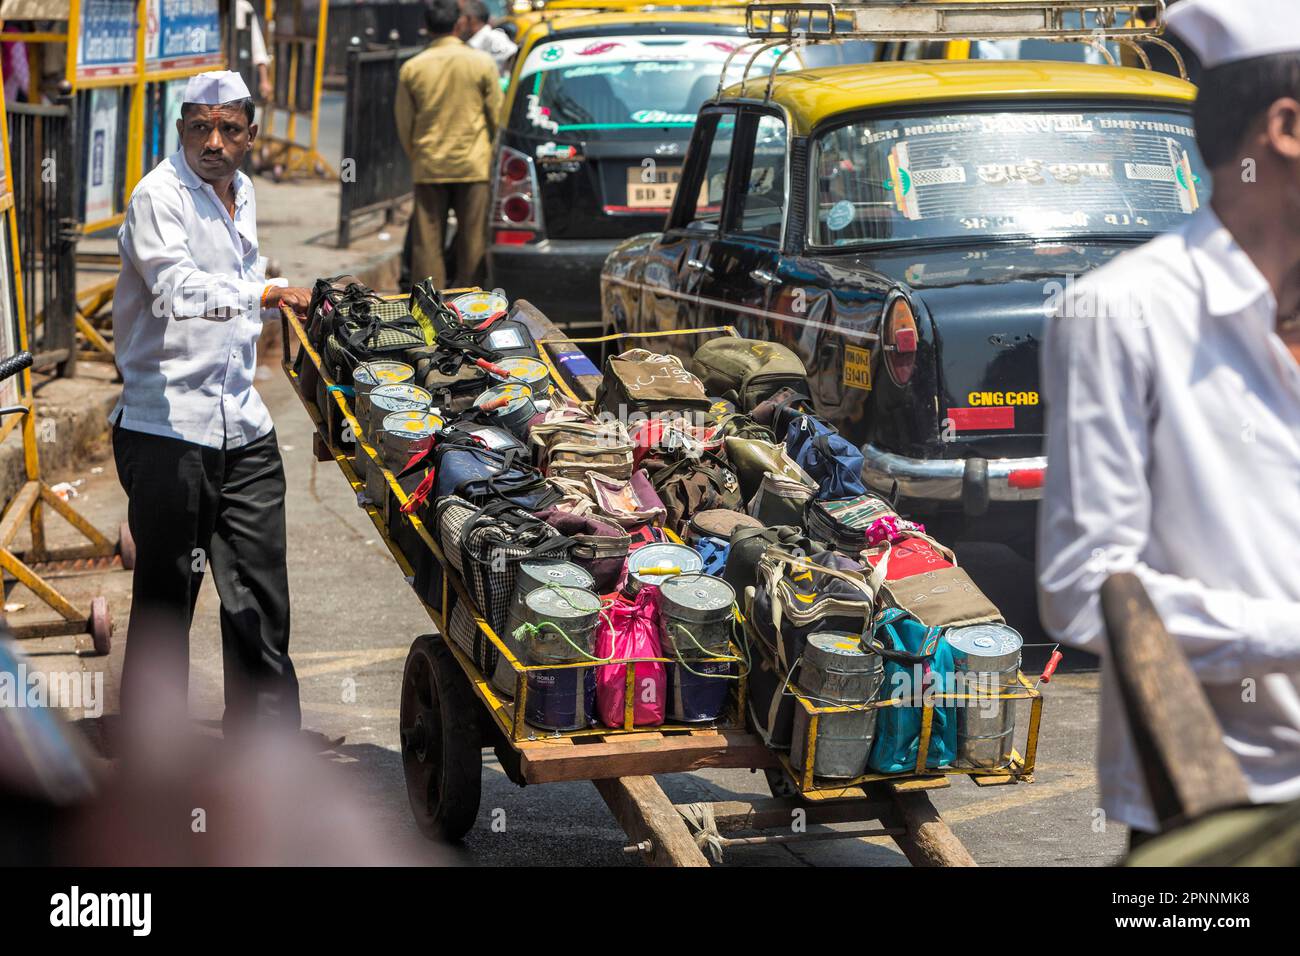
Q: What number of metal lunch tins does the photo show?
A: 12